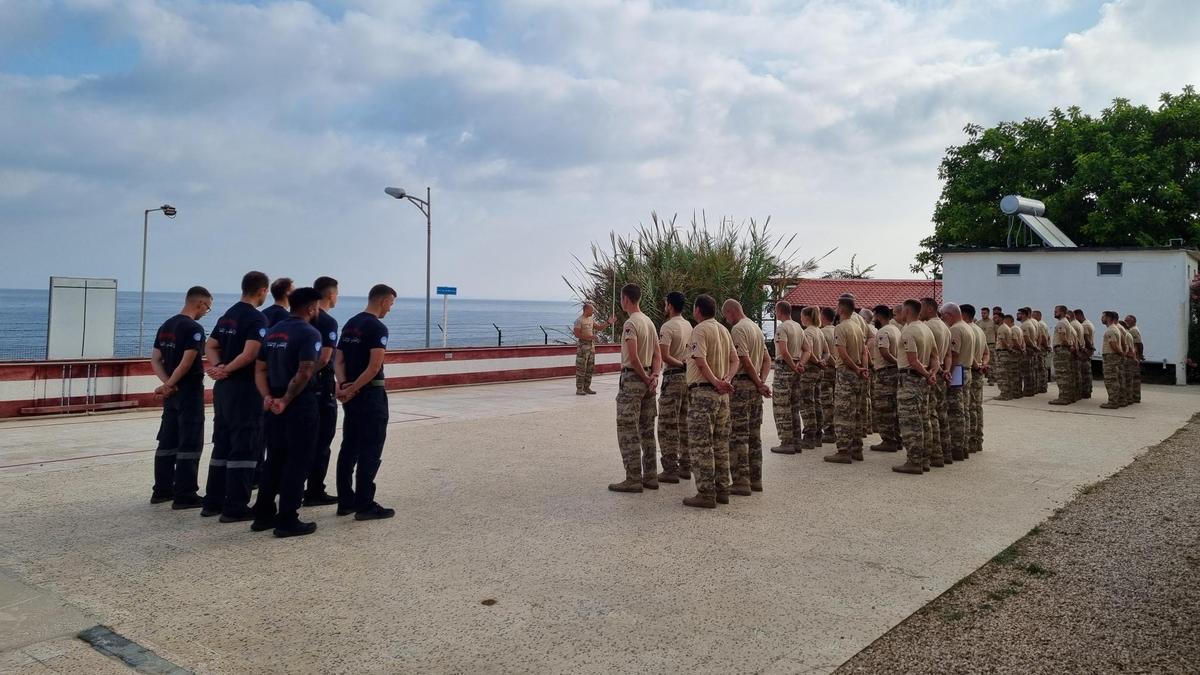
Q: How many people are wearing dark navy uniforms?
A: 6